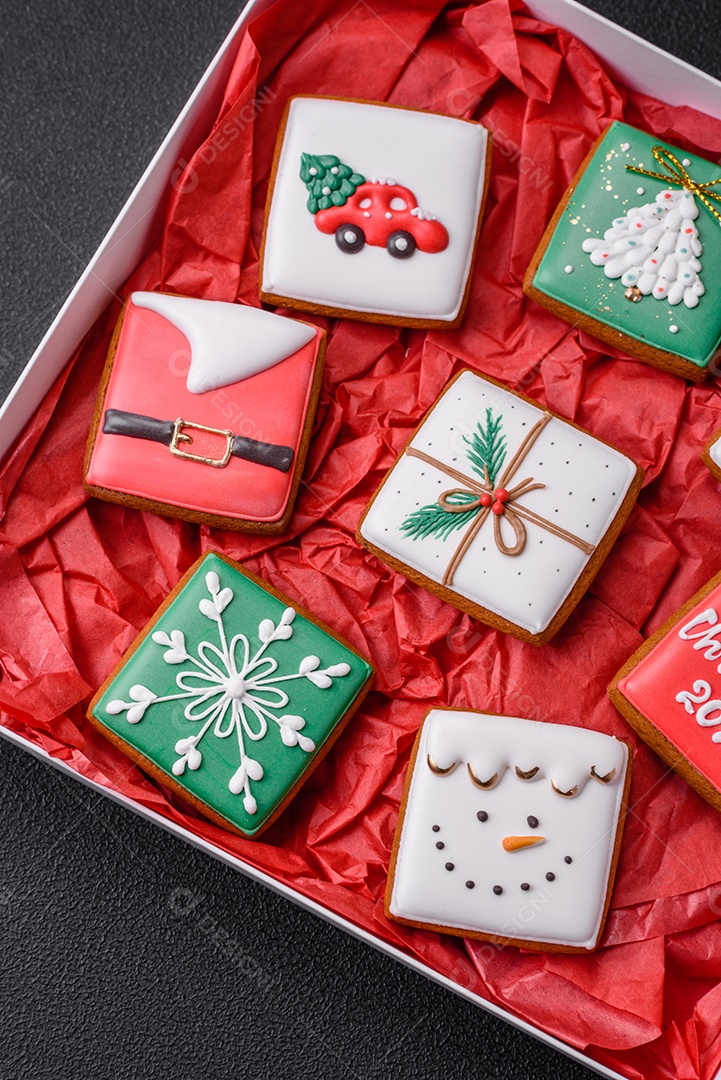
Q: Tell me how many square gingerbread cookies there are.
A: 8